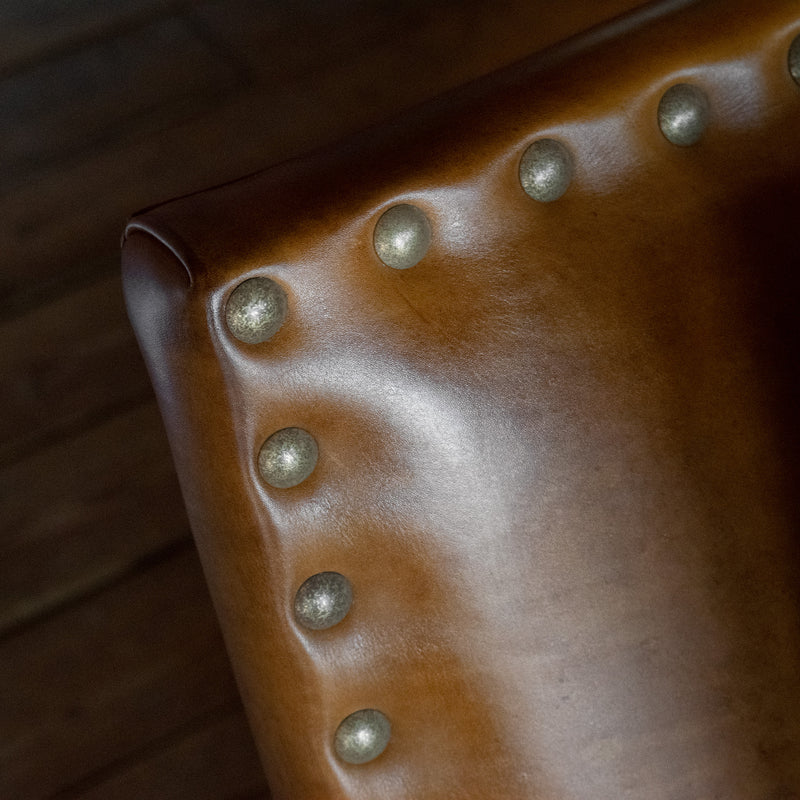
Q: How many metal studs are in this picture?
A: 8